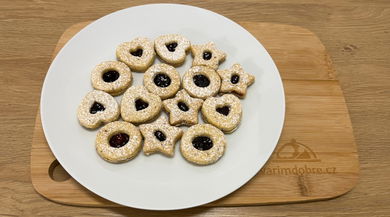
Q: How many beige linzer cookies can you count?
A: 14